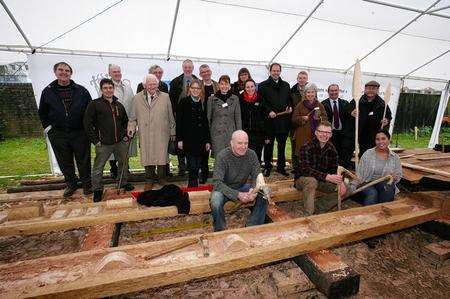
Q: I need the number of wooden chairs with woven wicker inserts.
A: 0